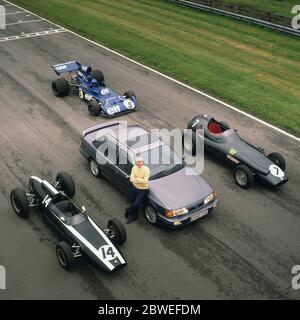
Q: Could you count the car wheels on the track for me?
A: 14